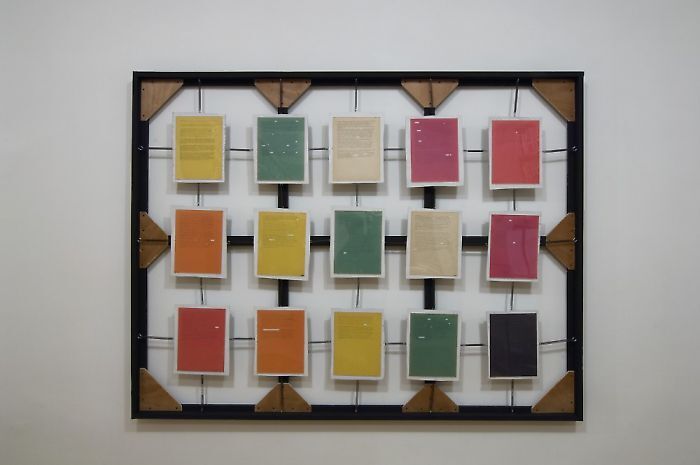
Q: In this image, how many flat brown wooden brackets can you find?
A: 10